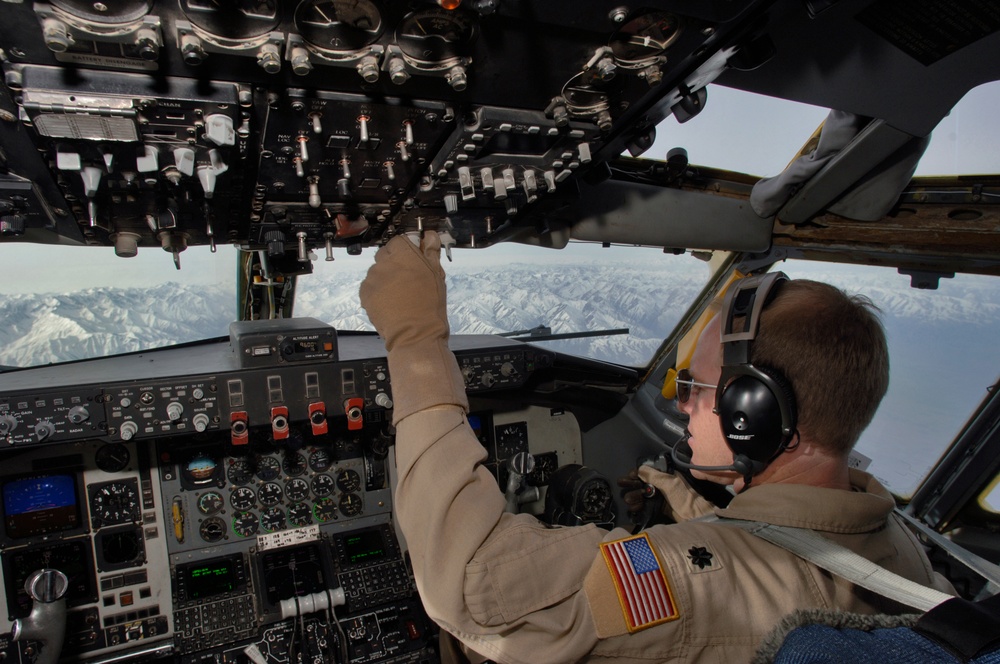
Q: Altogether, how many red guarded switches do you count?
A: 4